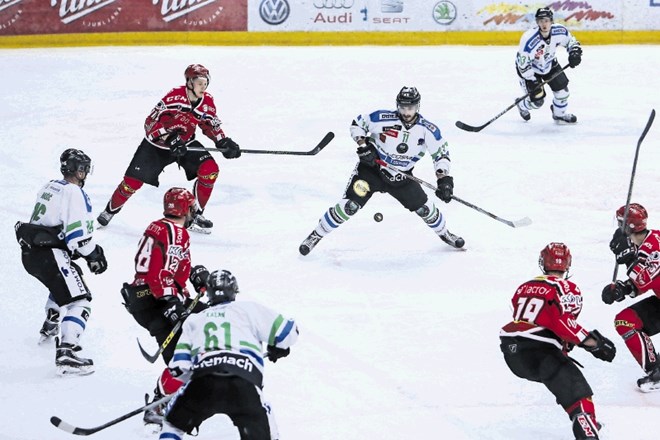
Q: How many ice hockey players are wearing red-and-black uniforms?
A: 4